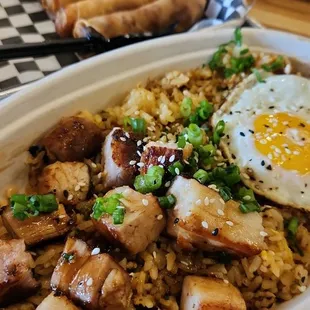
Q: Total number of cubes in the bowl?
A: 11